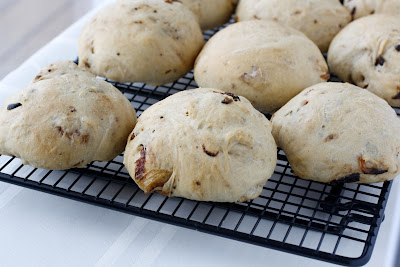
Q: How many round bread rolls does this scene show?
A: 9